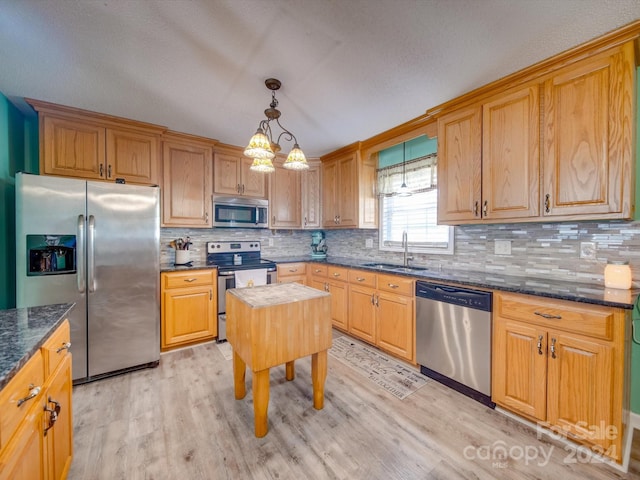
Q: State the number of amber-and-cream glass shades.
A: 3